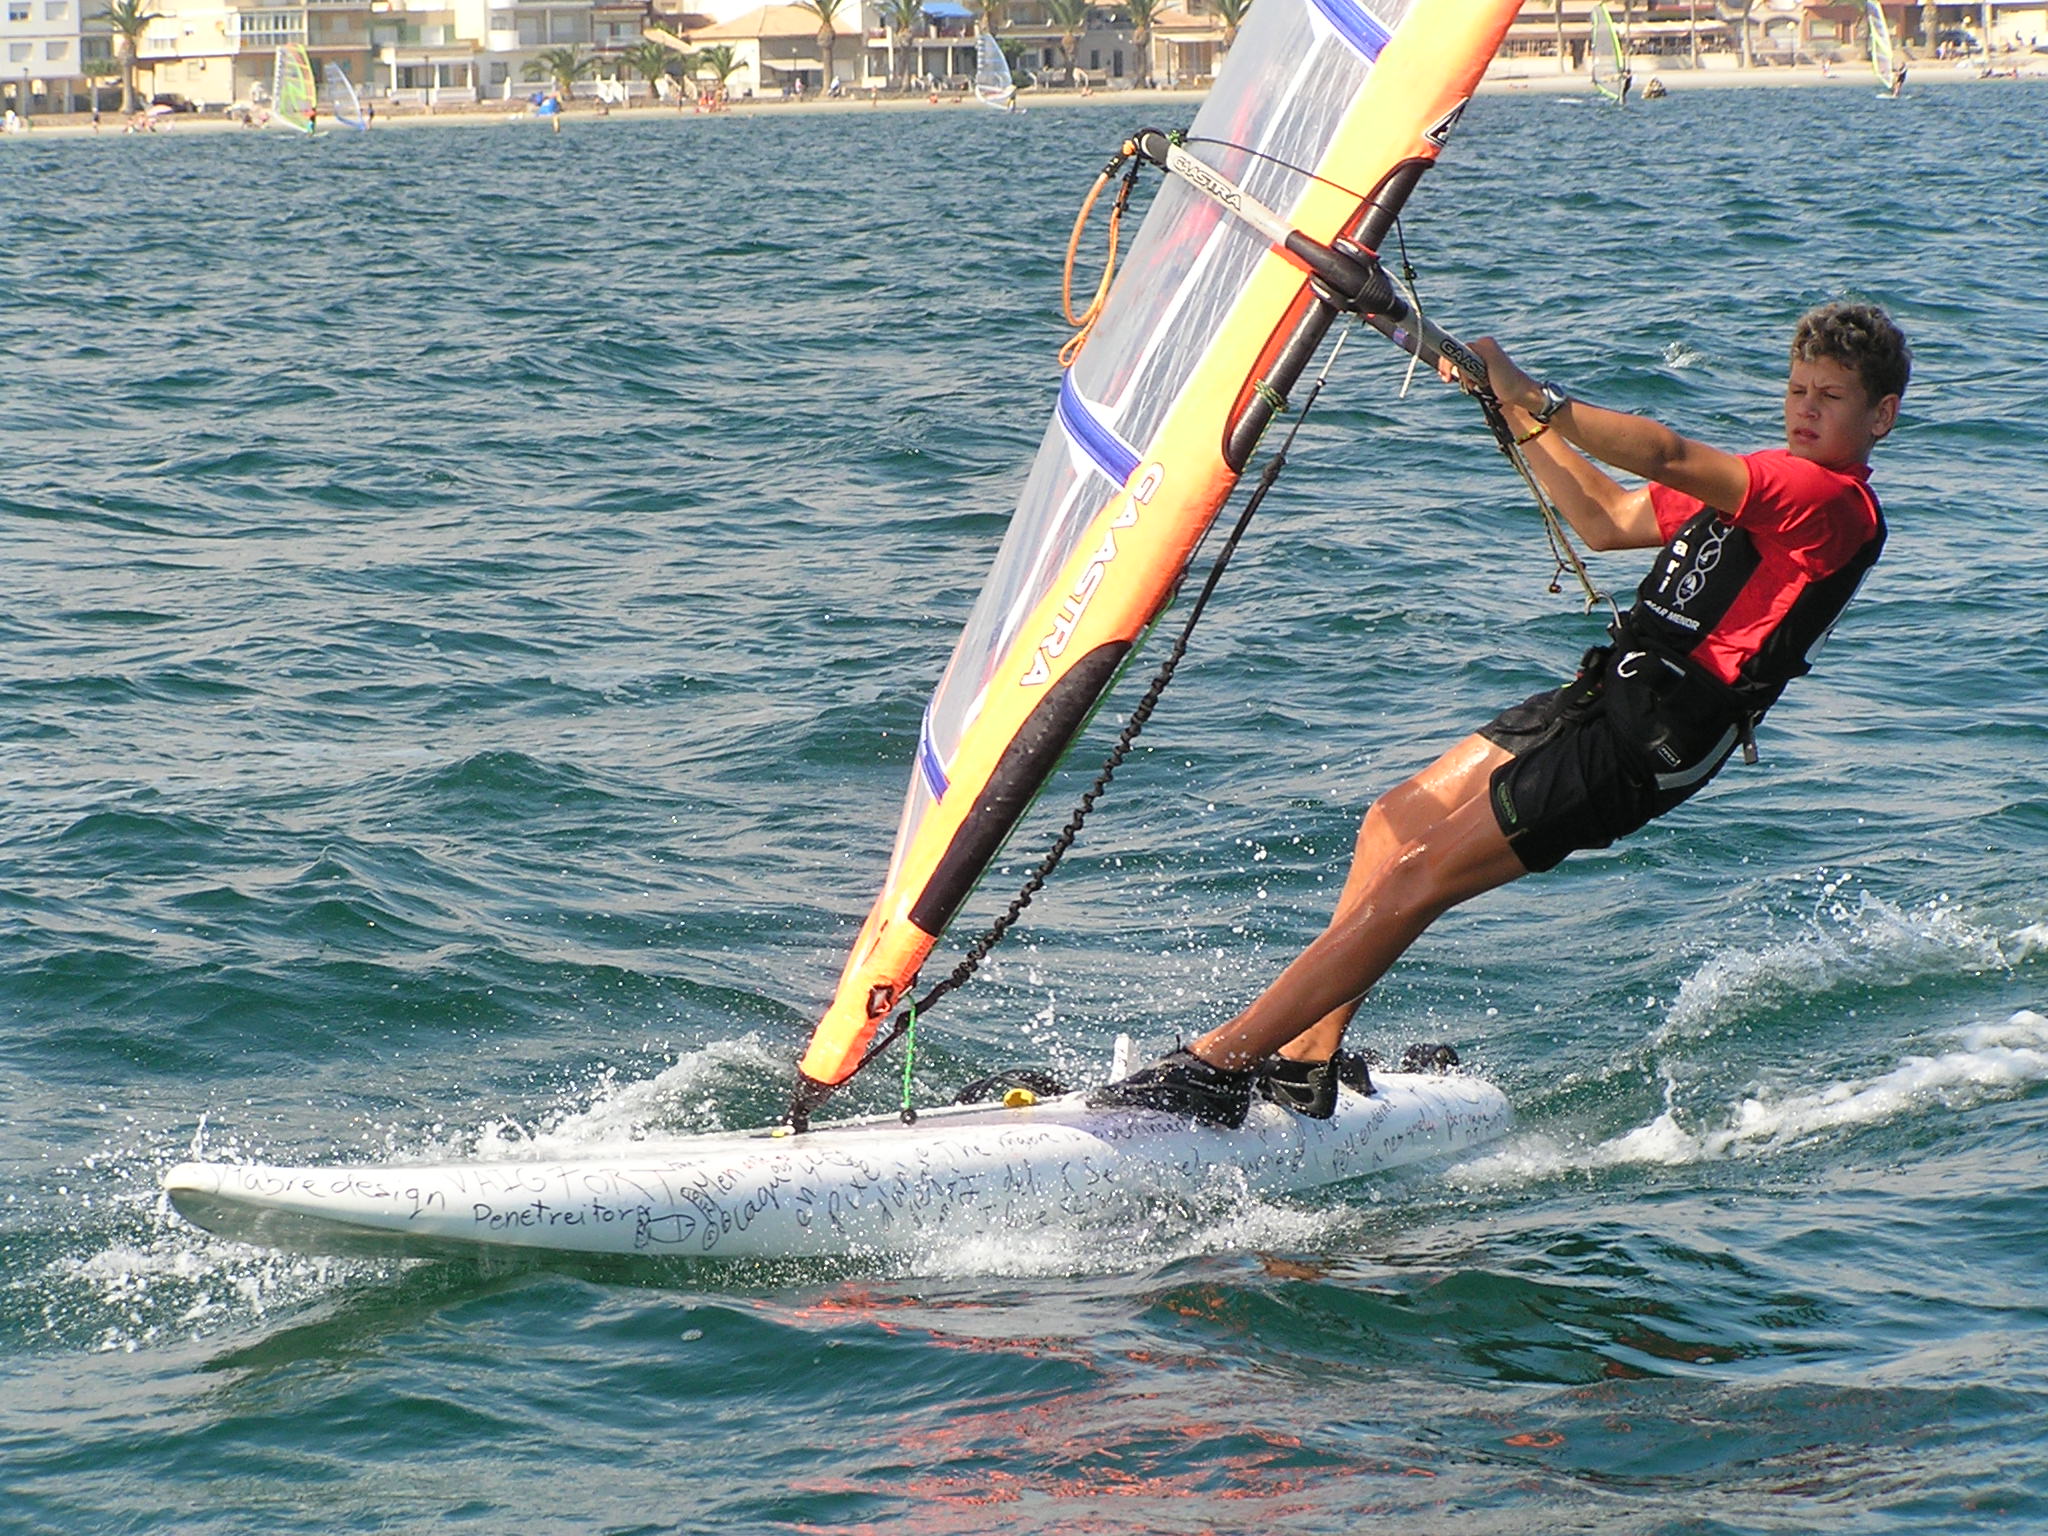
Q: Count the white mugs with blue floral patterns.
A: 0